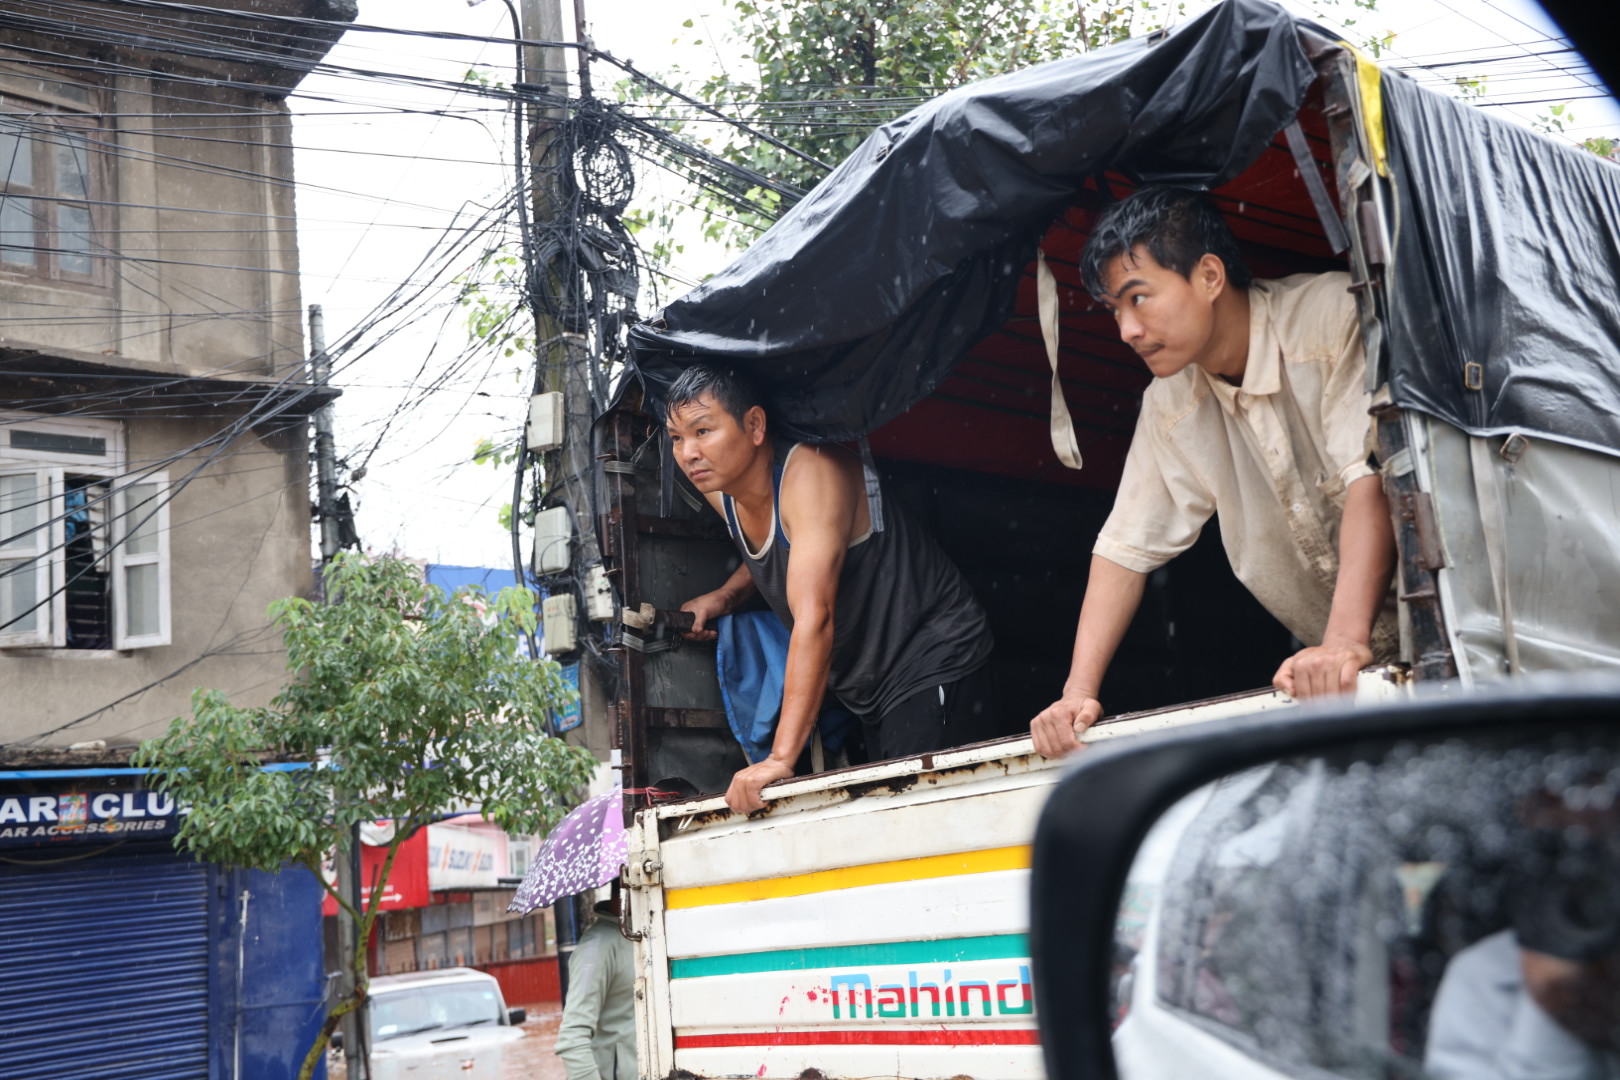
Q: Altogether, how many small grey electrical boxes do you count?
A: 4